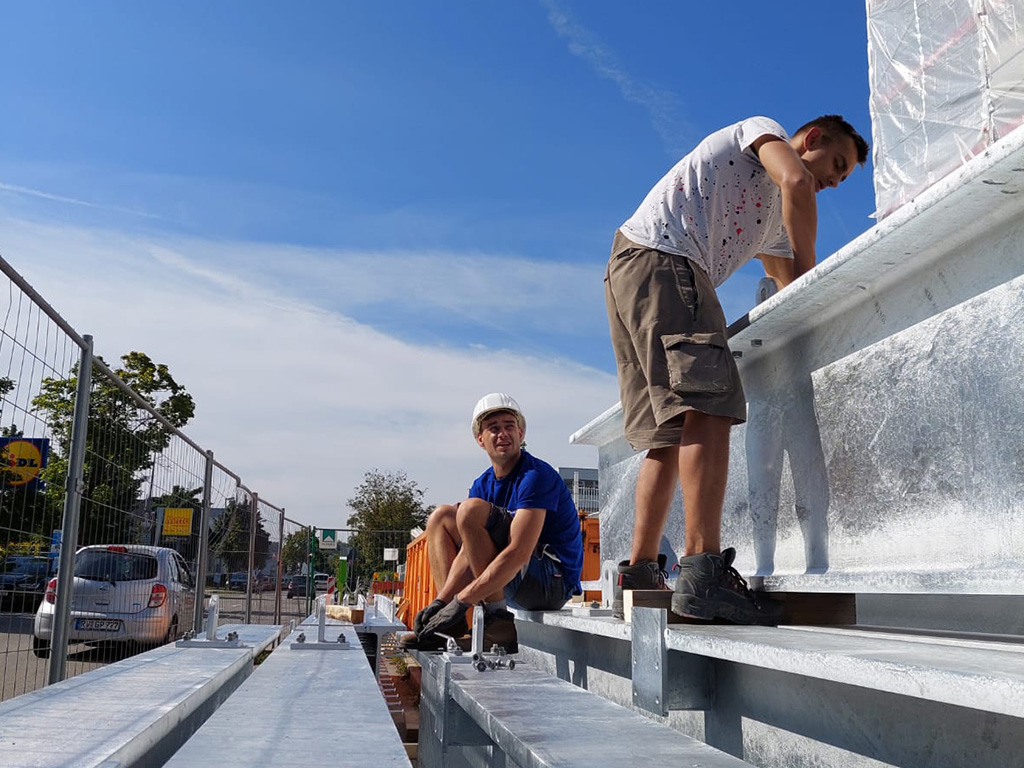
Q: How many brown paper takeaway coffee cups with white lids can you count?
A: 0